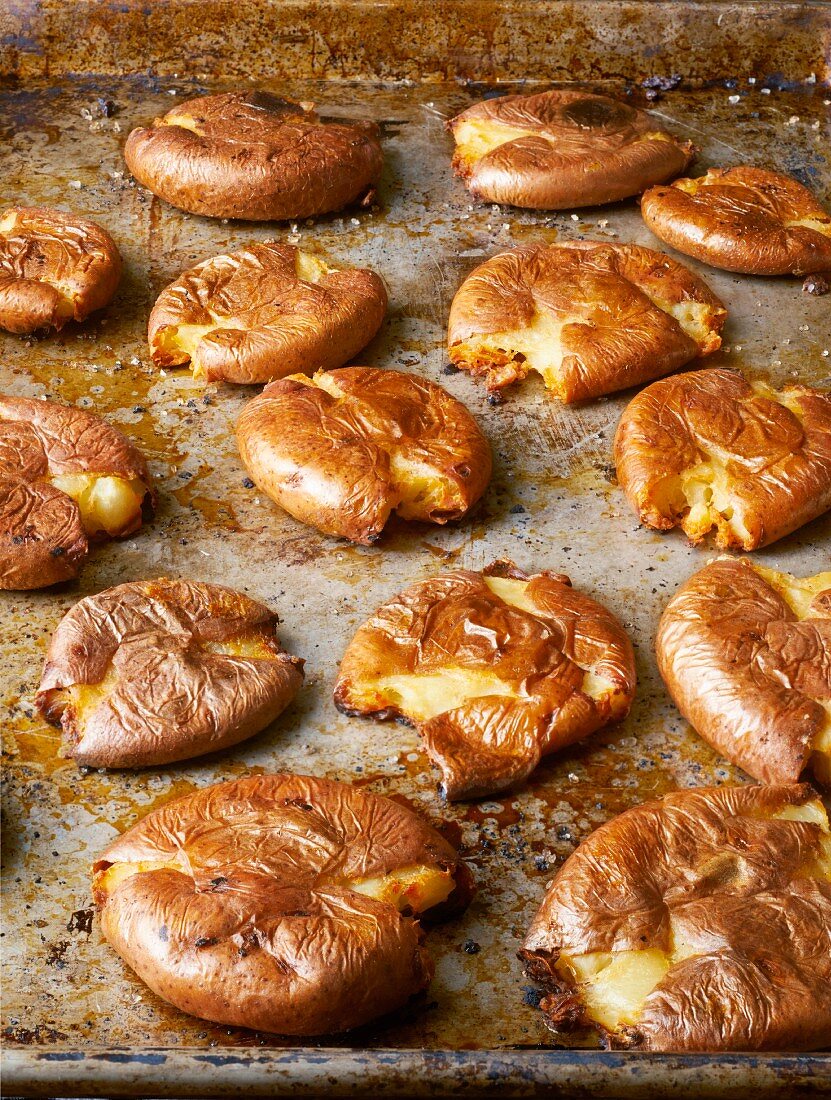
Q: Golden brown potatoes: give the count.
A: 14